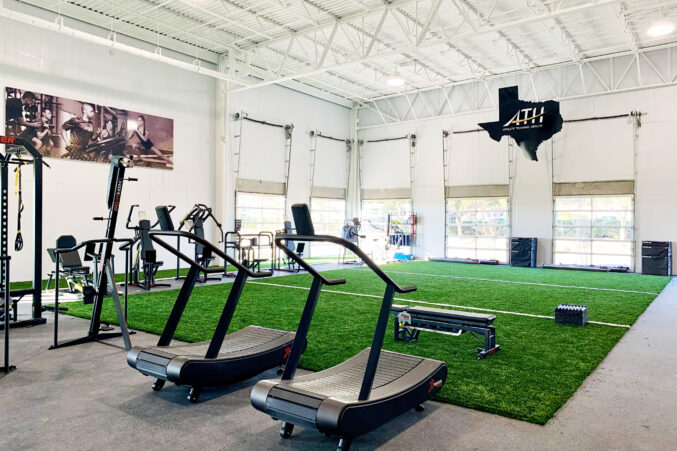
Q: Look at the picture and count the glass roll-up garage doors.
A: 5